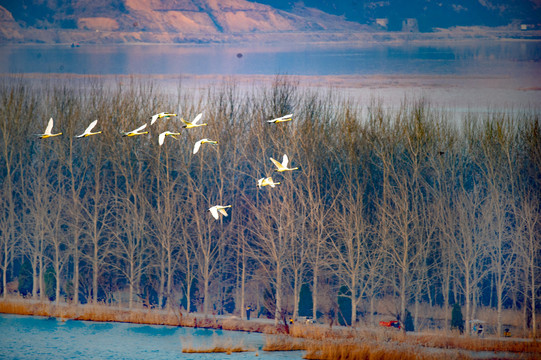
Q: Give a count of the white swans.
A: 11